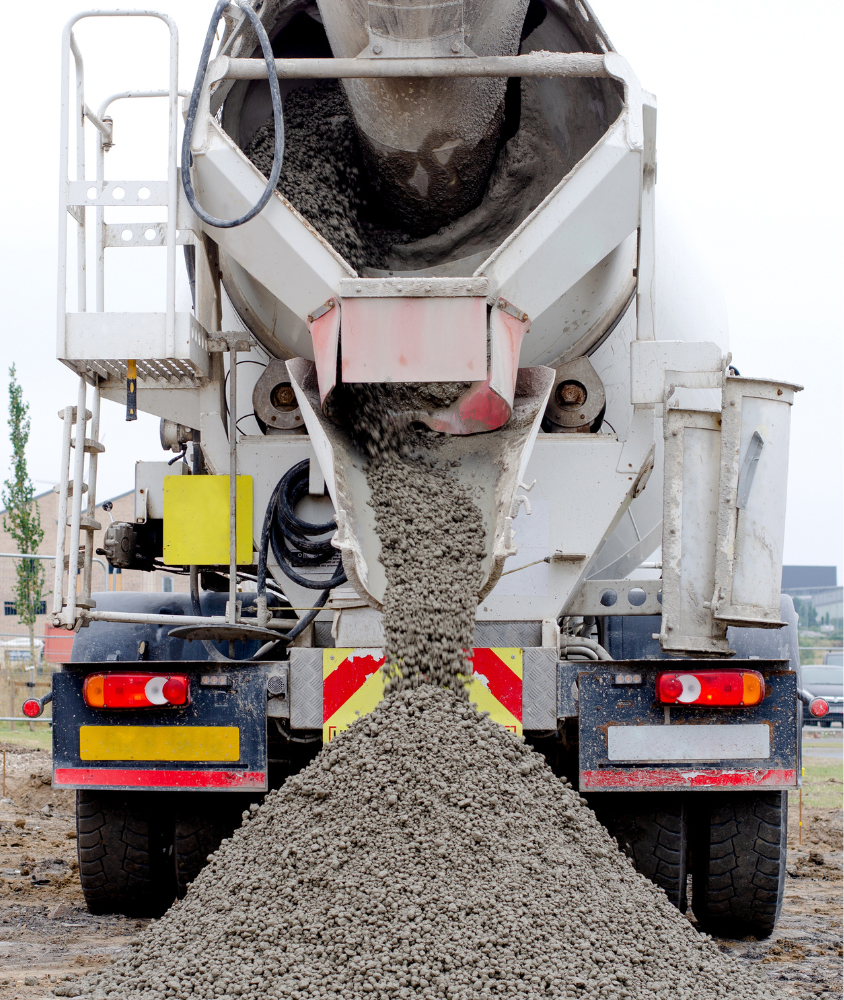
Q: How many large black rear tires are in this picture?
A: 4